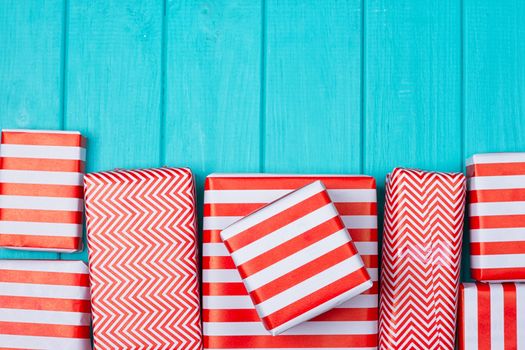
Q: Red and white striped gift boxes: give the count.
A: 6